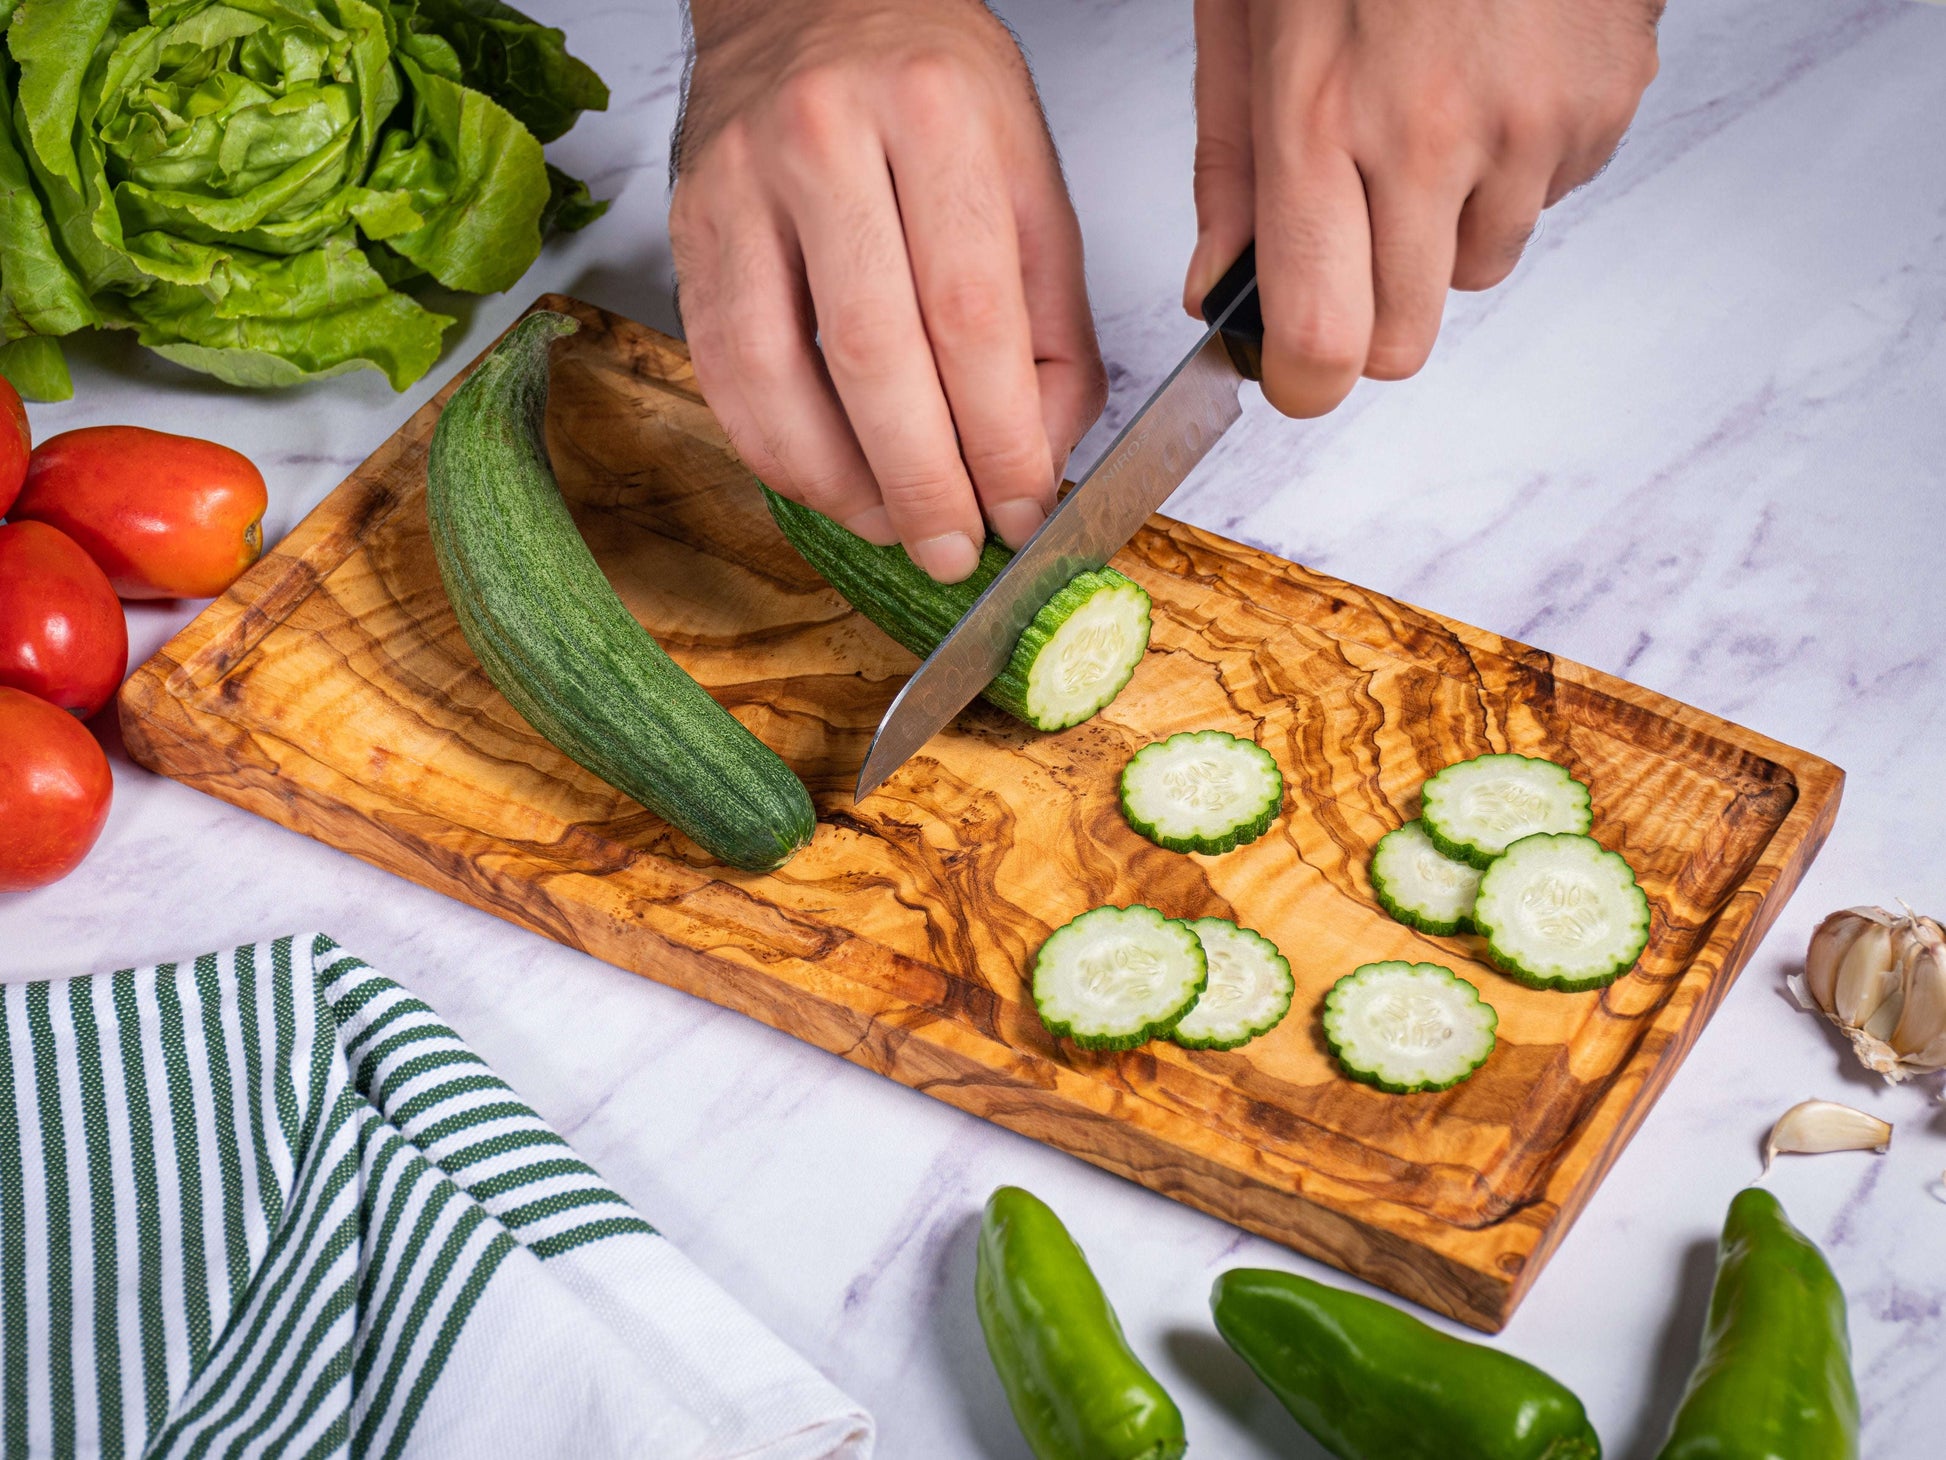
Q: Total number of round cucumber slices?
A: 7